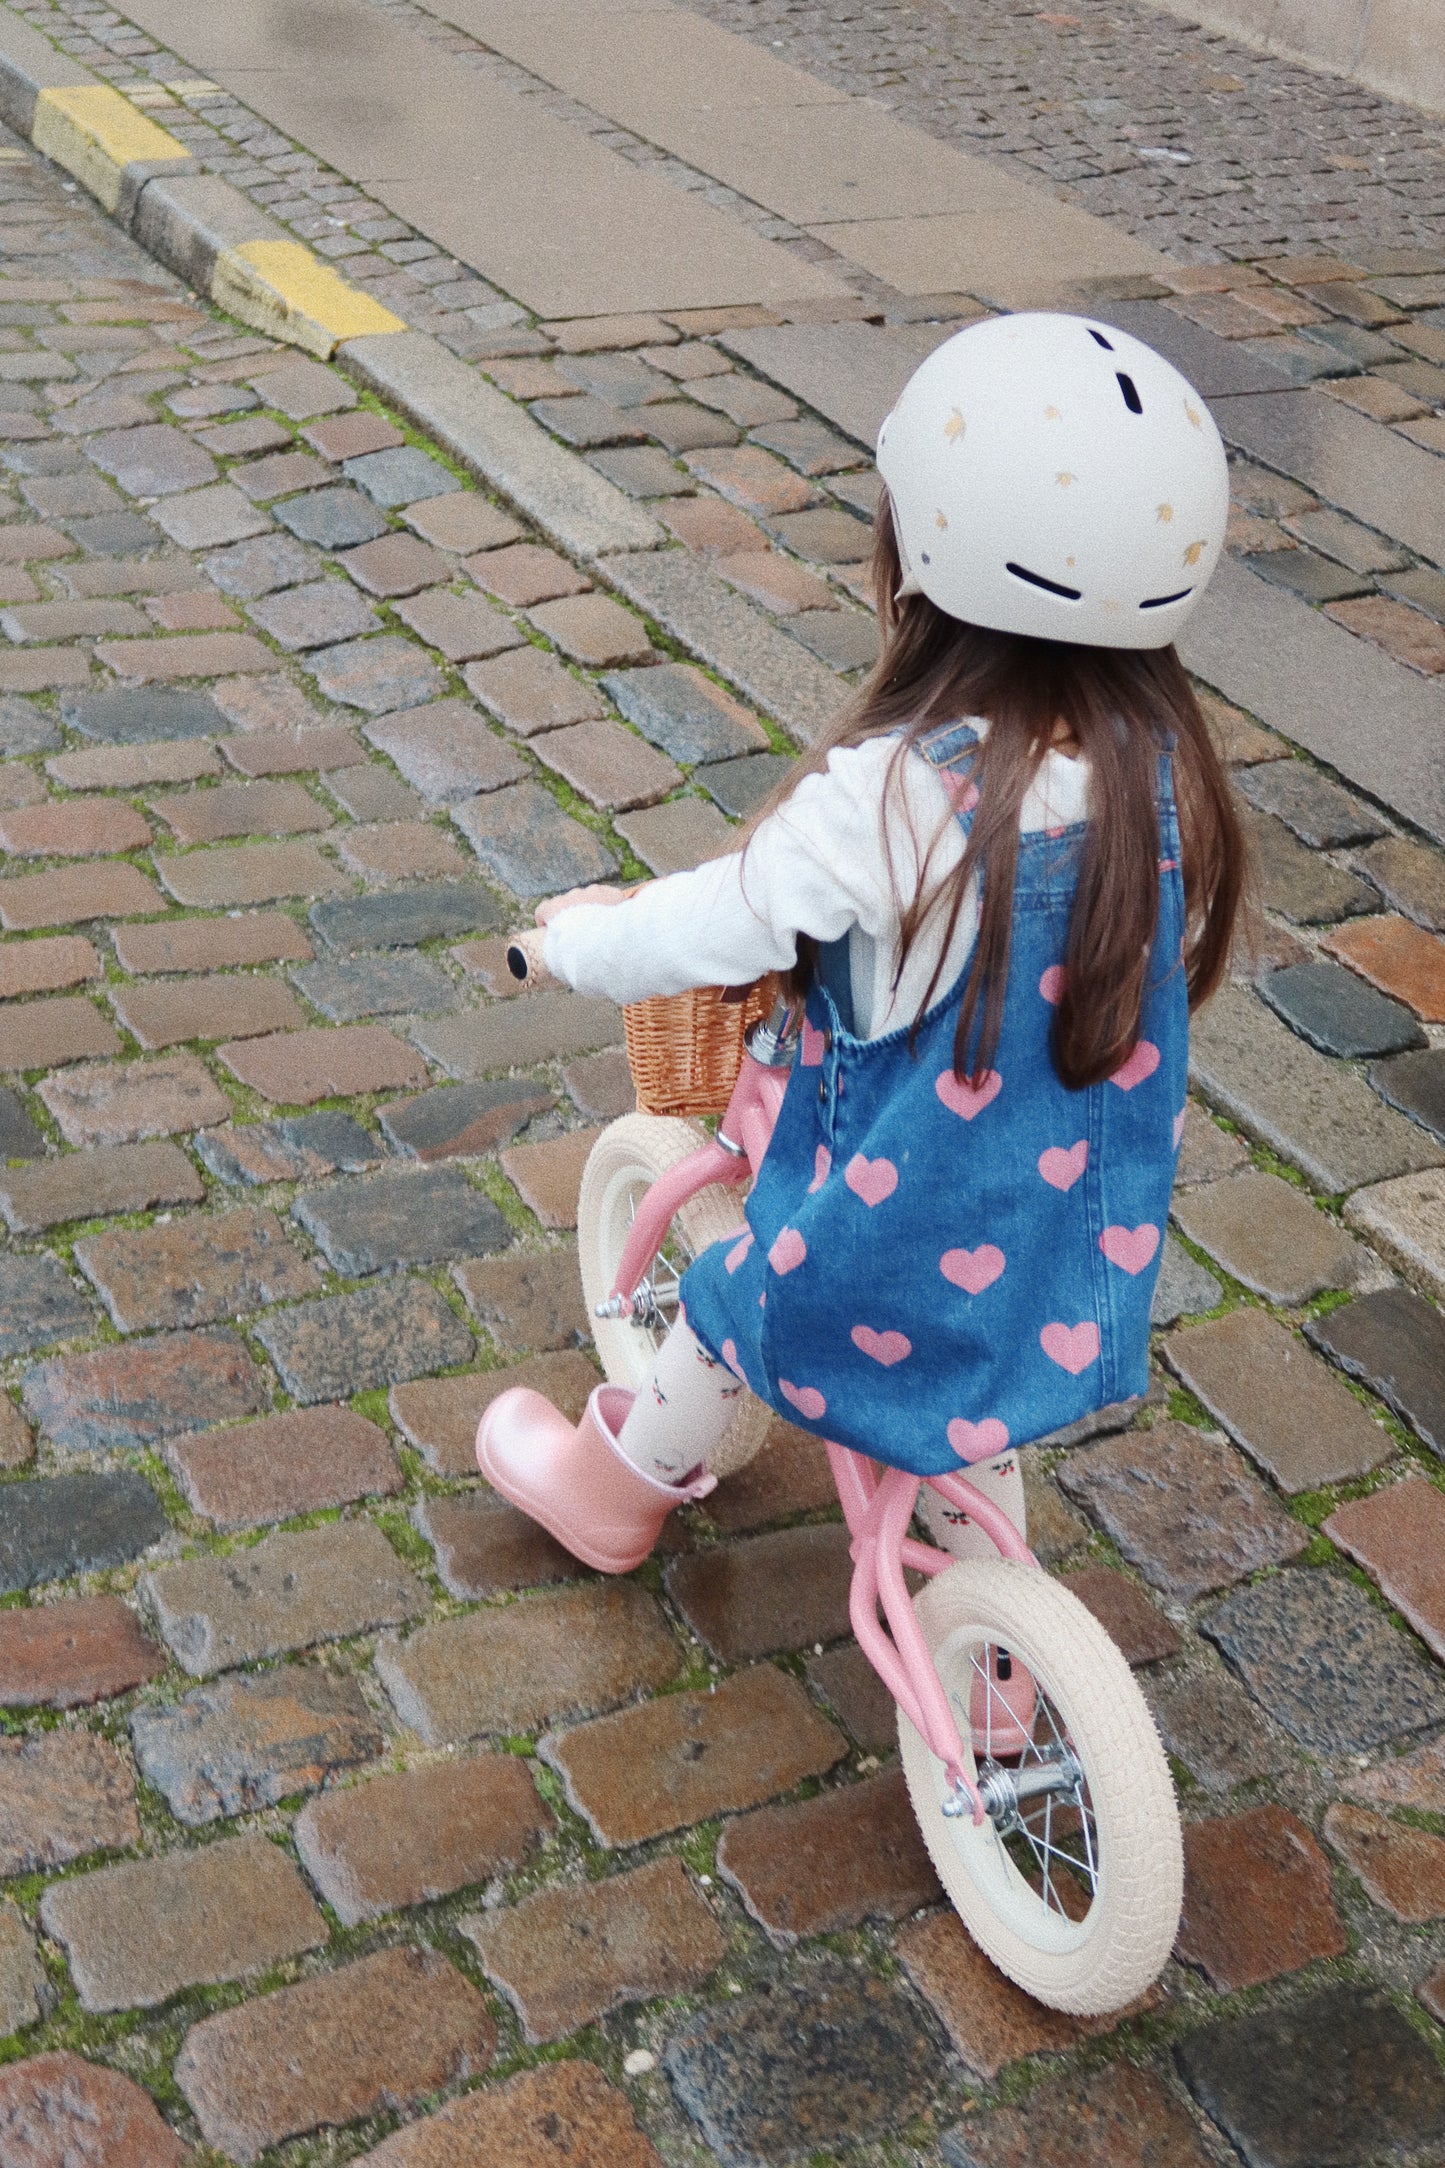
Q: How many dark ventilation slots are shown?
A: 4